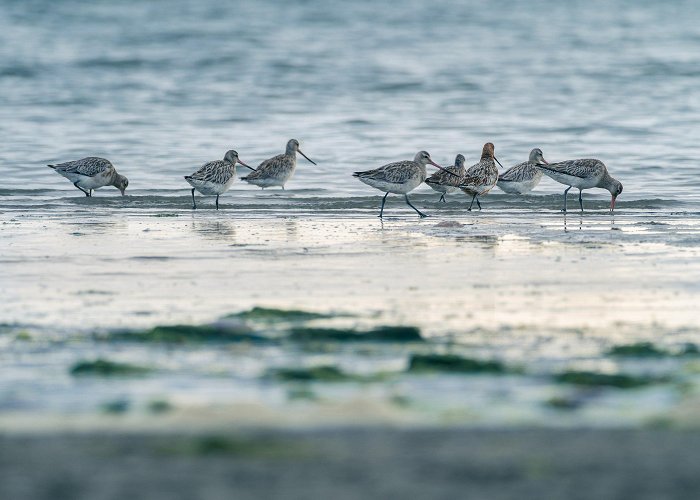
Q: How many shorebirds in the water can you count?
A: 8